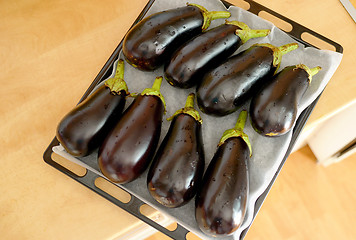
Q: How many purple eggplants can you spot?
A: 8